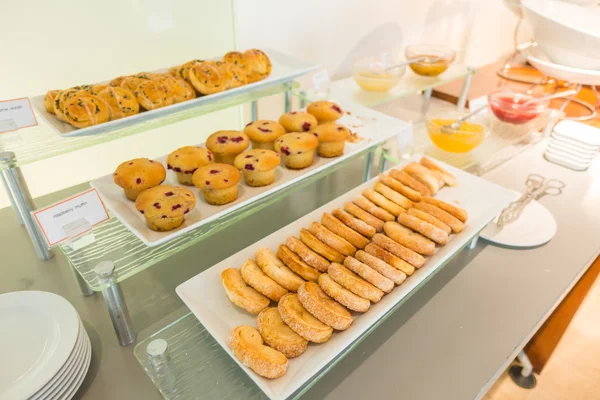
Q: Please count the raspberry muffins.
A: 11